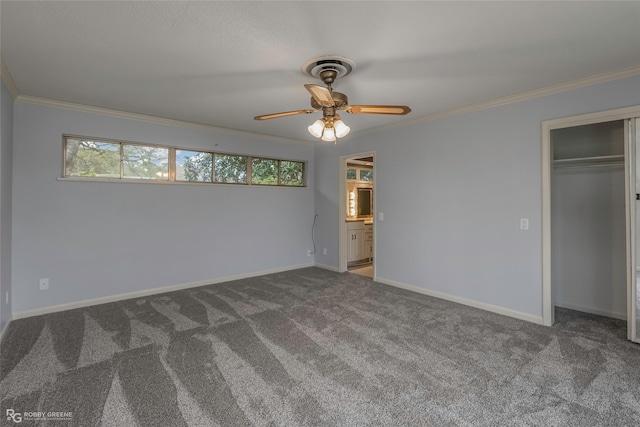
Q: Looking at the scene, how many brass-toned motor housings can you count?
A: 1